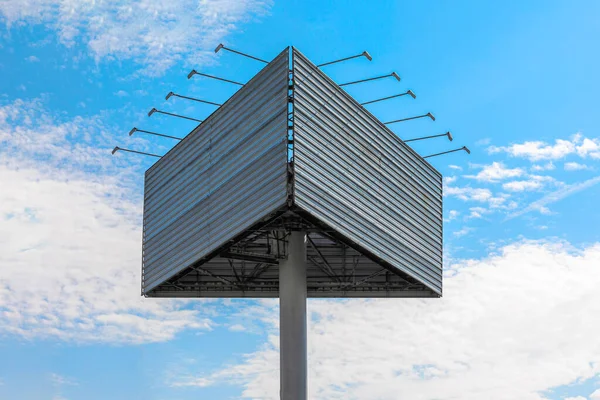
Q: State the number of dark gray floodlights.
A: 12